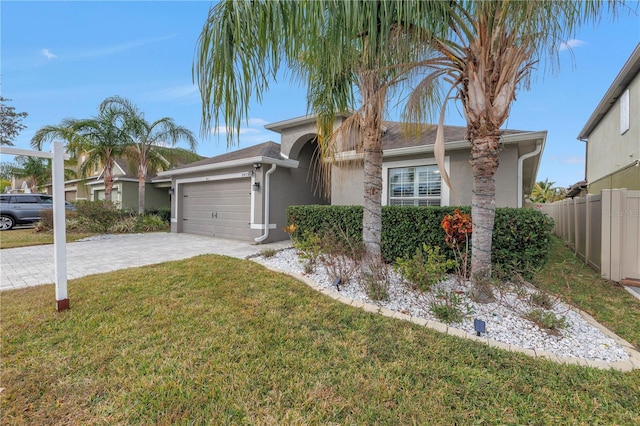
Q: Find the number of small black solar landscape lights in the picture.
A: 2